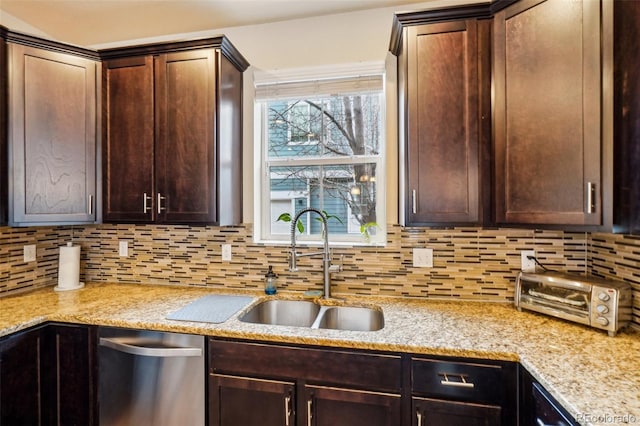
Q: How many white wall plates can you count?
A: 5